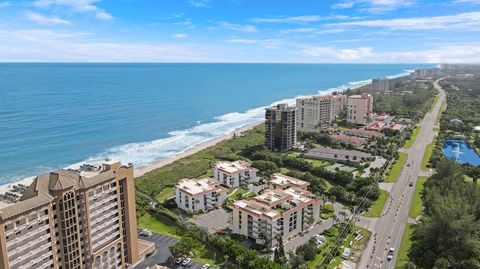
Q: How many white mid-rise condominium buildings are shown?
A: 4